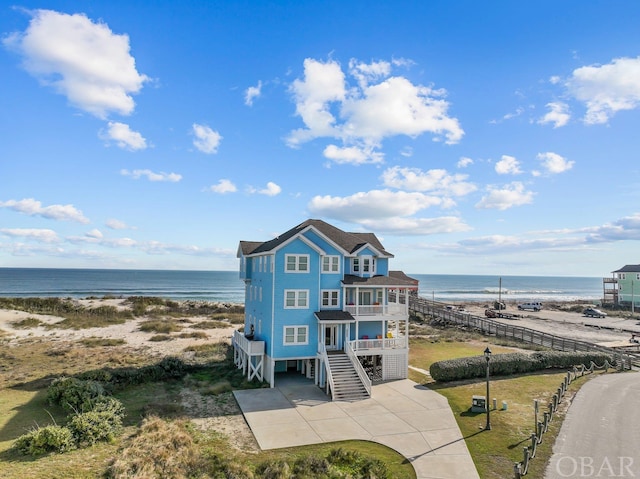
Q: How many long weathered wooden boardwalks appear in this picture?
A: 1